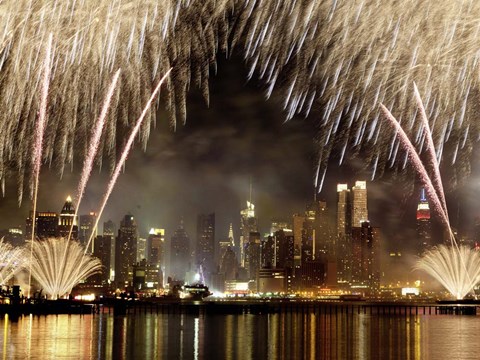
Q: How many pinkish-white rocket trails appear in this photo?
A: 5